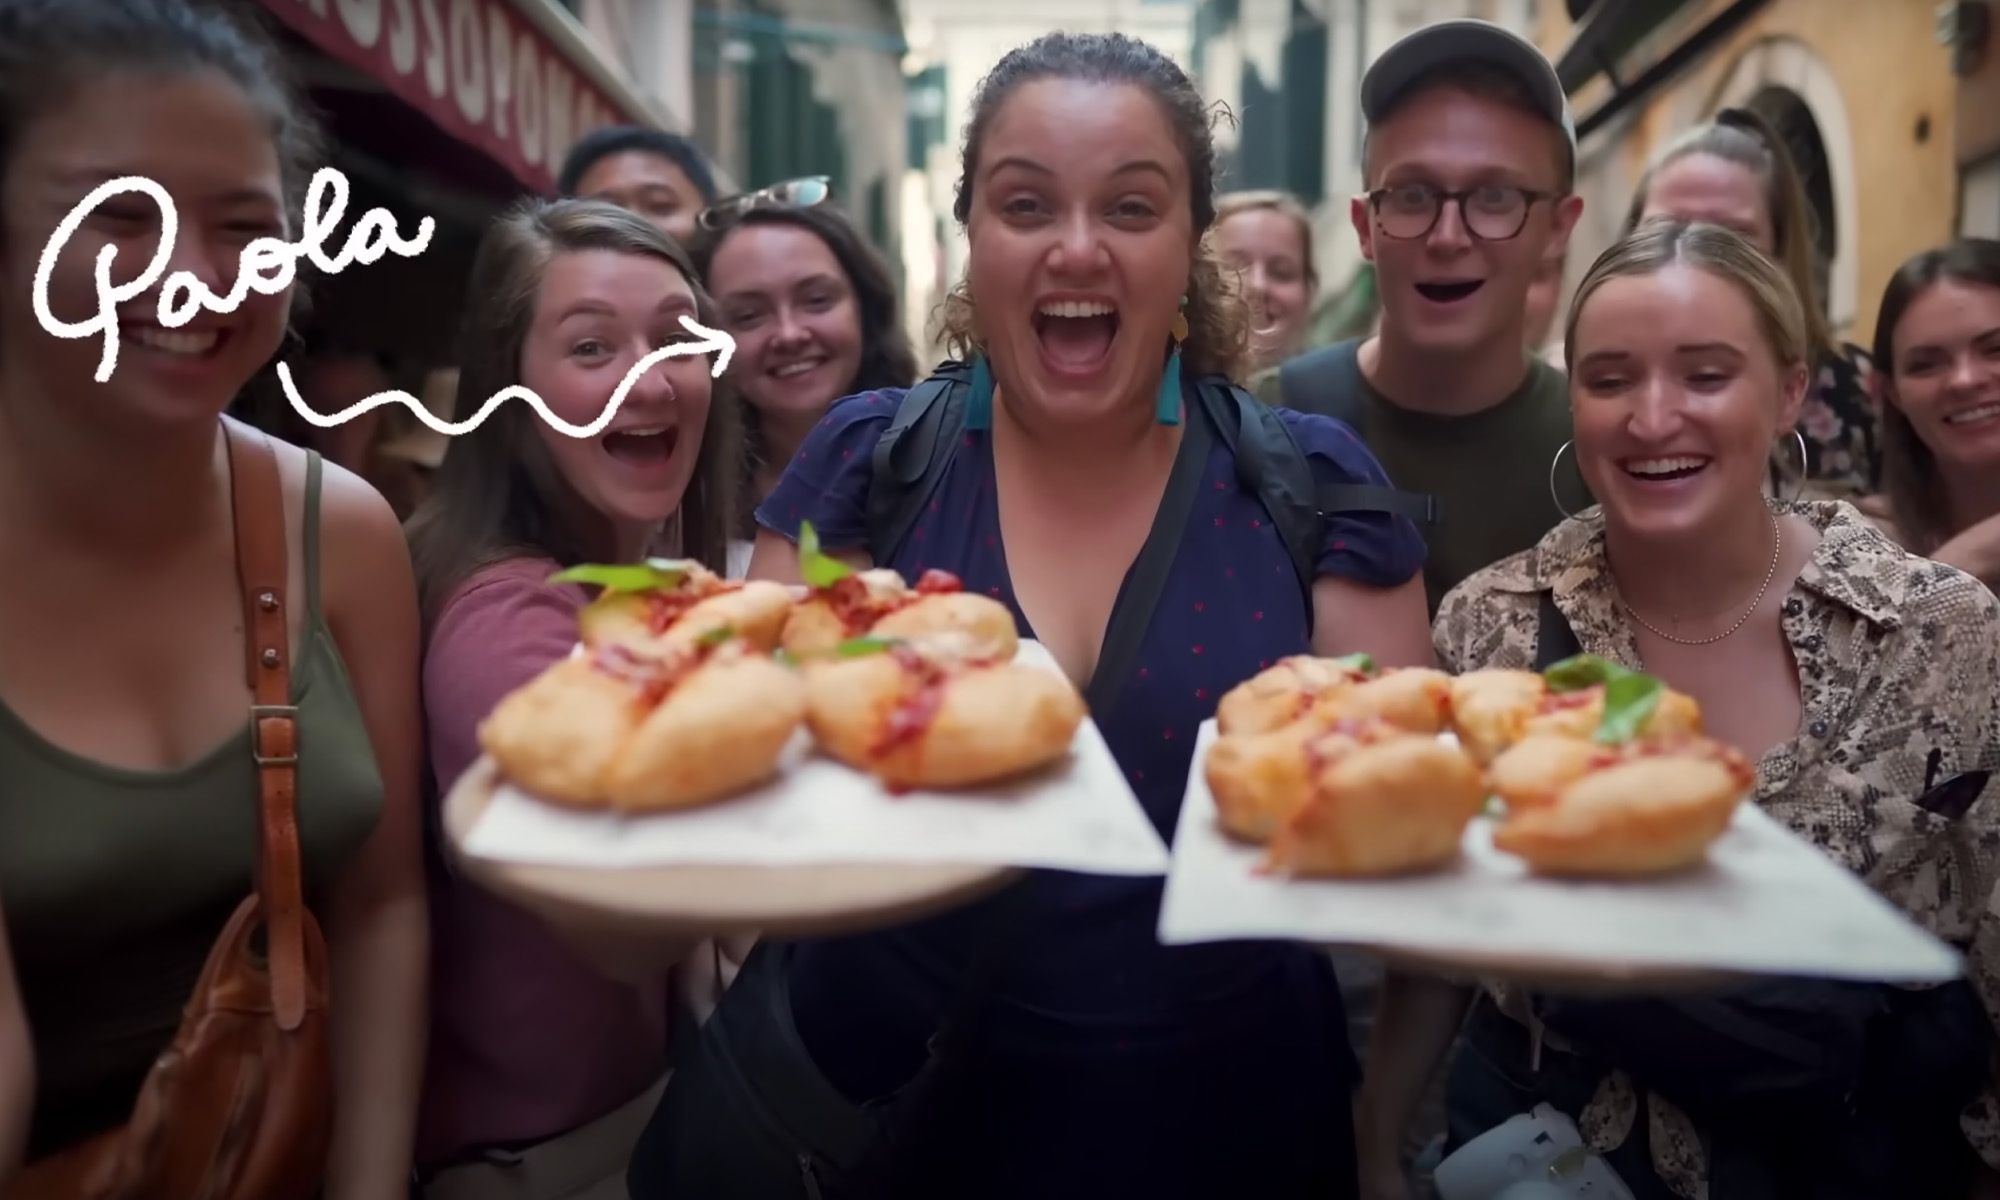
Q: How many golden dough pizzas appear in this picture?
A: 8